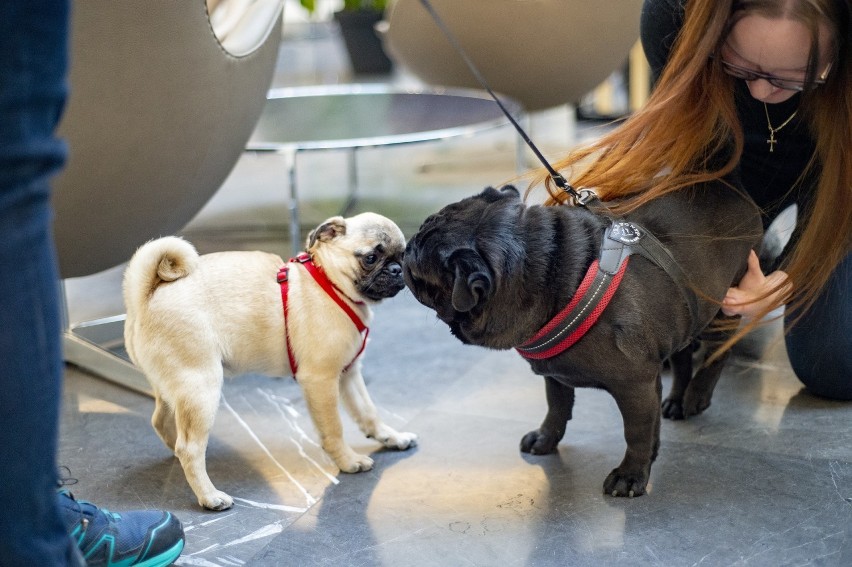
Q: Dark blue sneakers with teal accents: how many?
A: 1